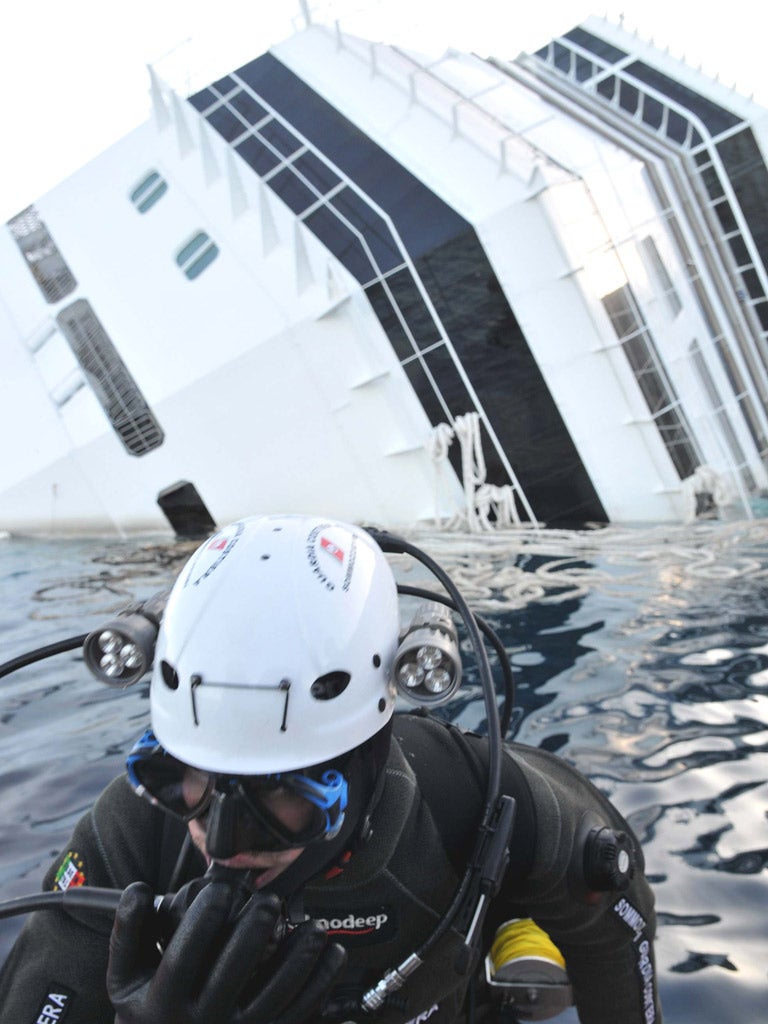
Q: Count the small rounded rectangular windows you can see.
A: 2